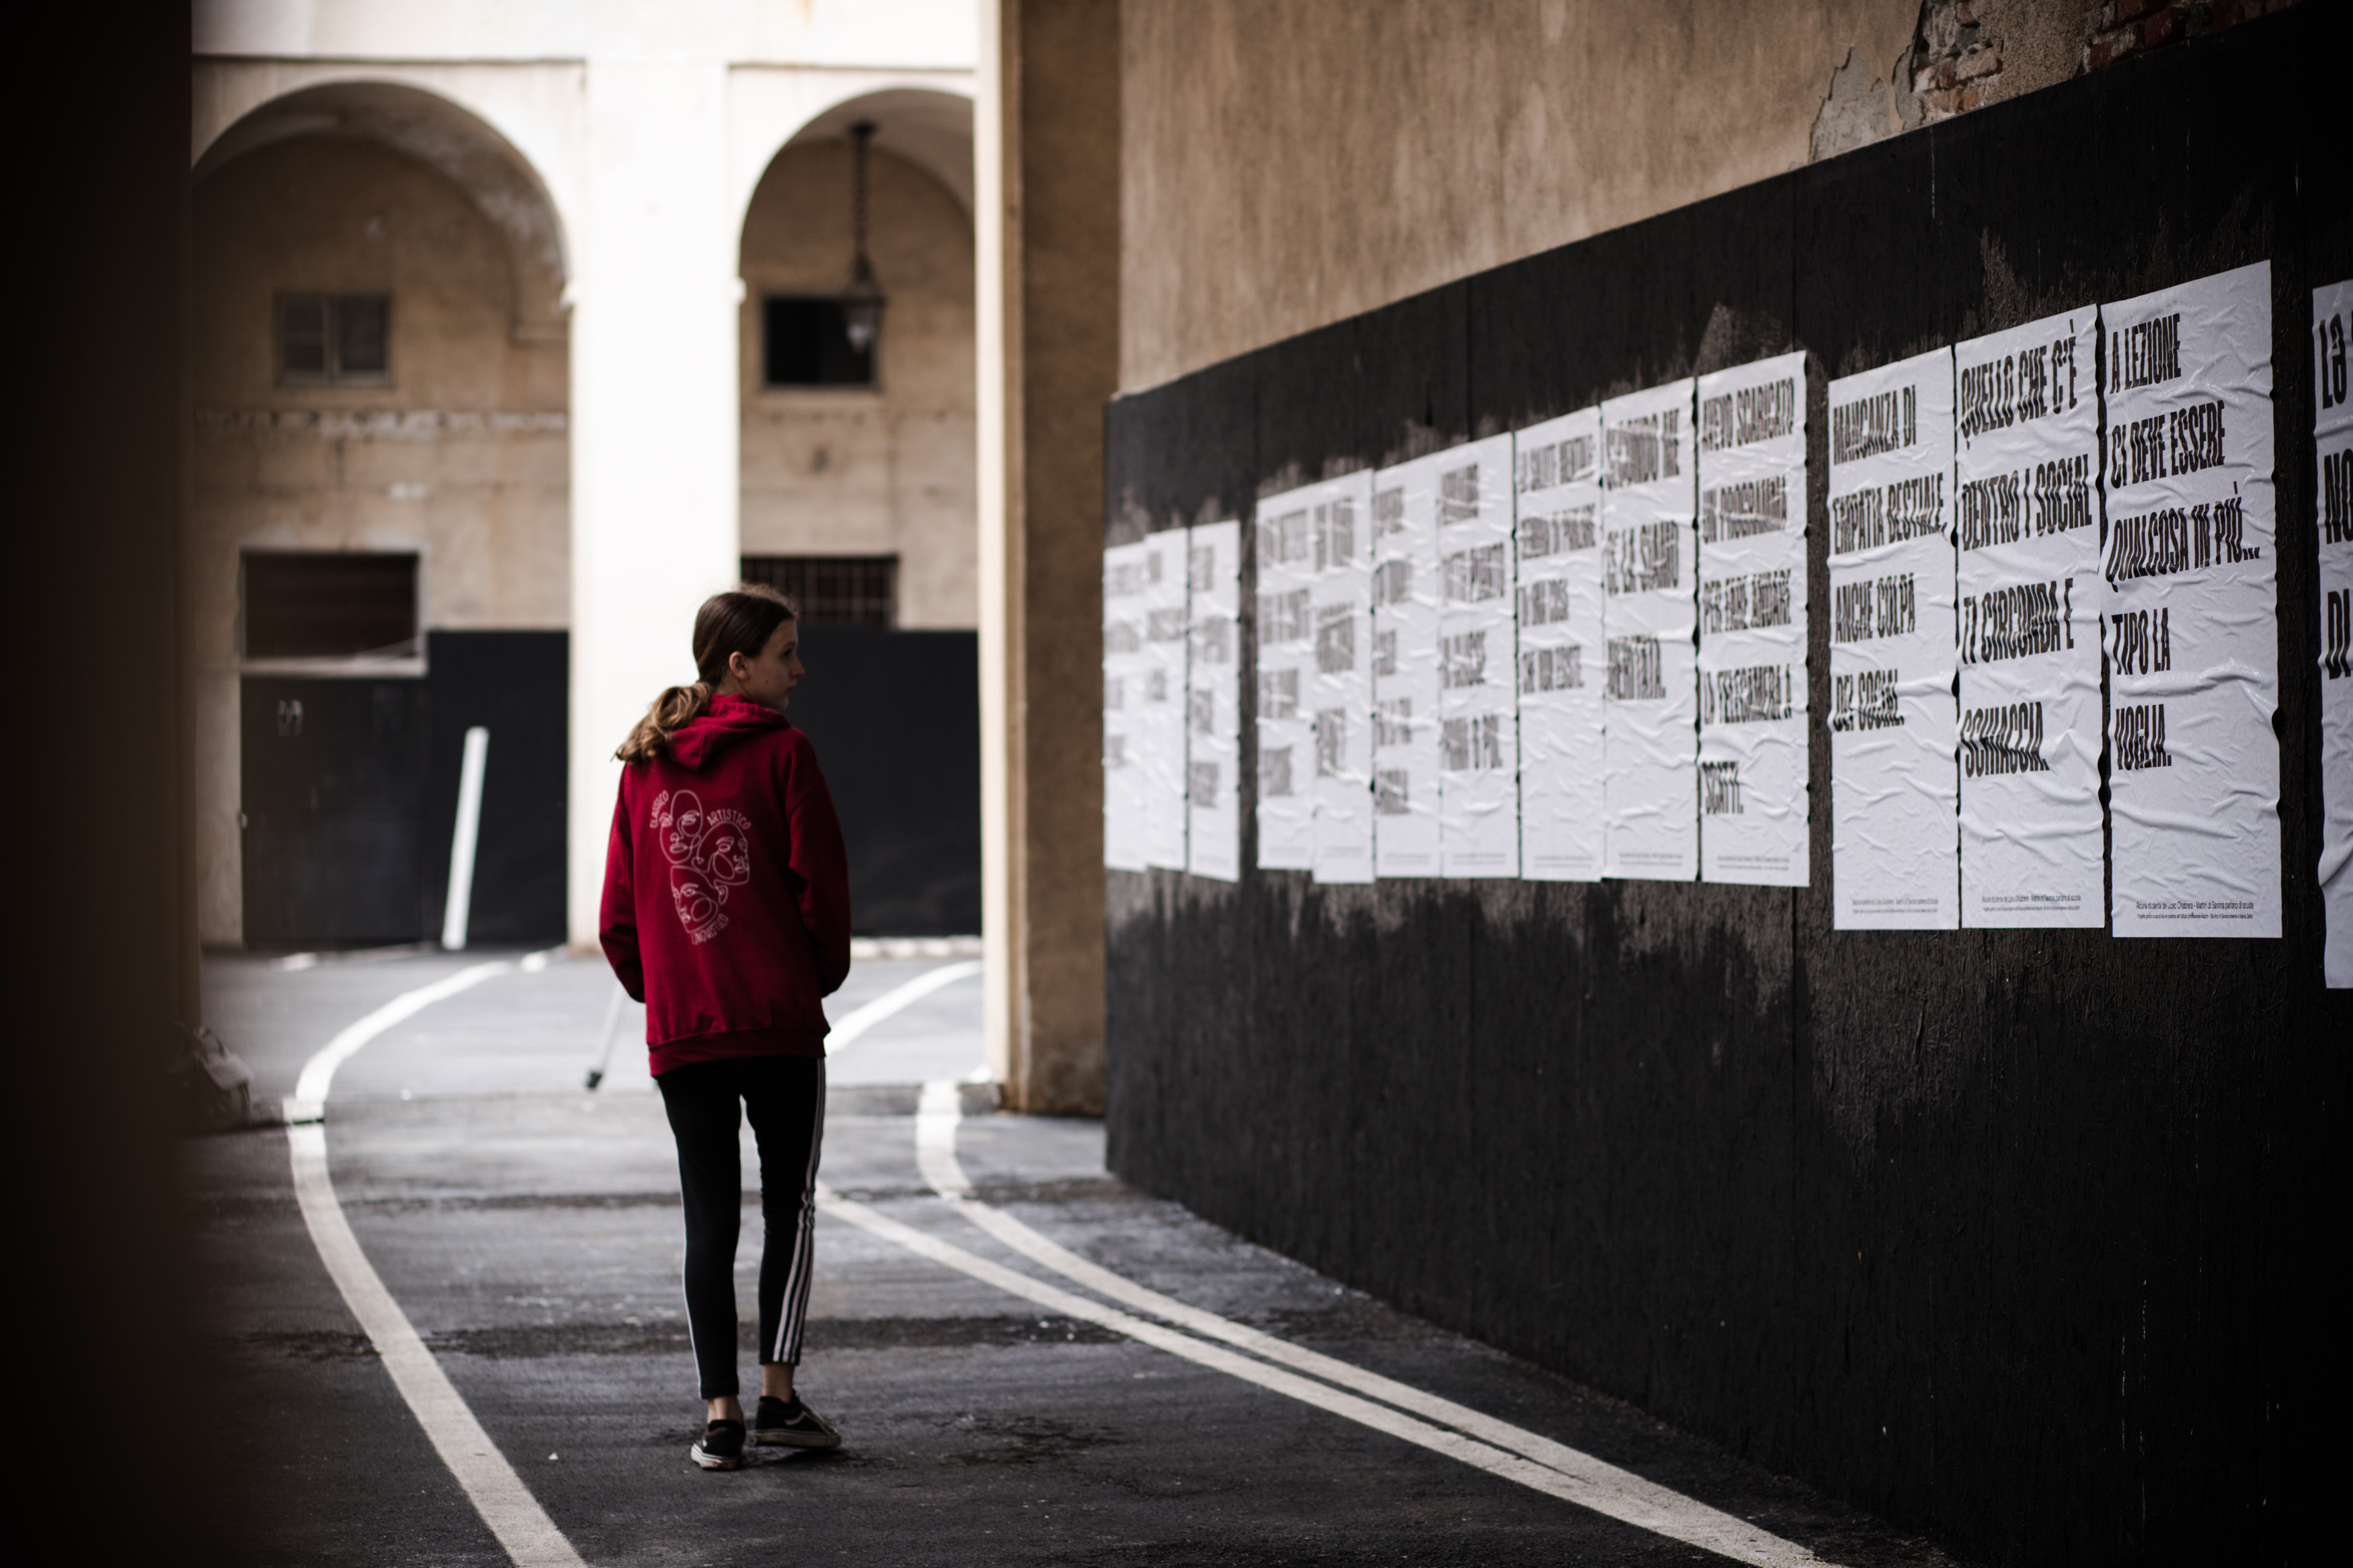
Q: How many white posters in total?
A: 14